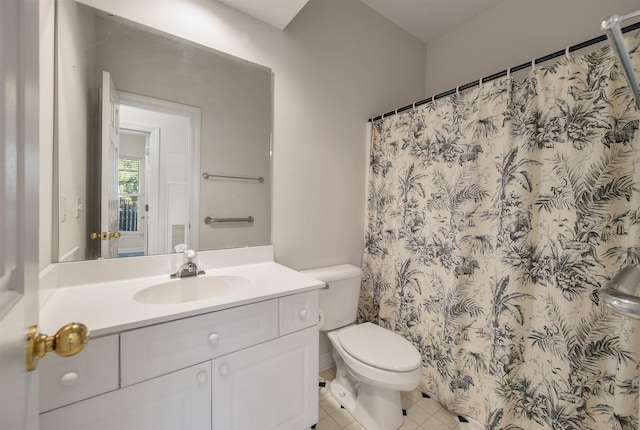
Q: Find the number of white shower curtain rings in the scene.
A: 10